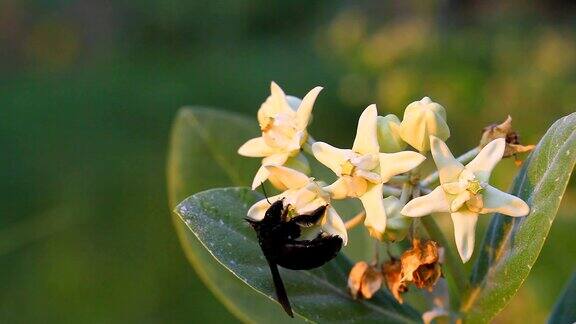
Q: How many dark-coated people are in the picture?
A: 0